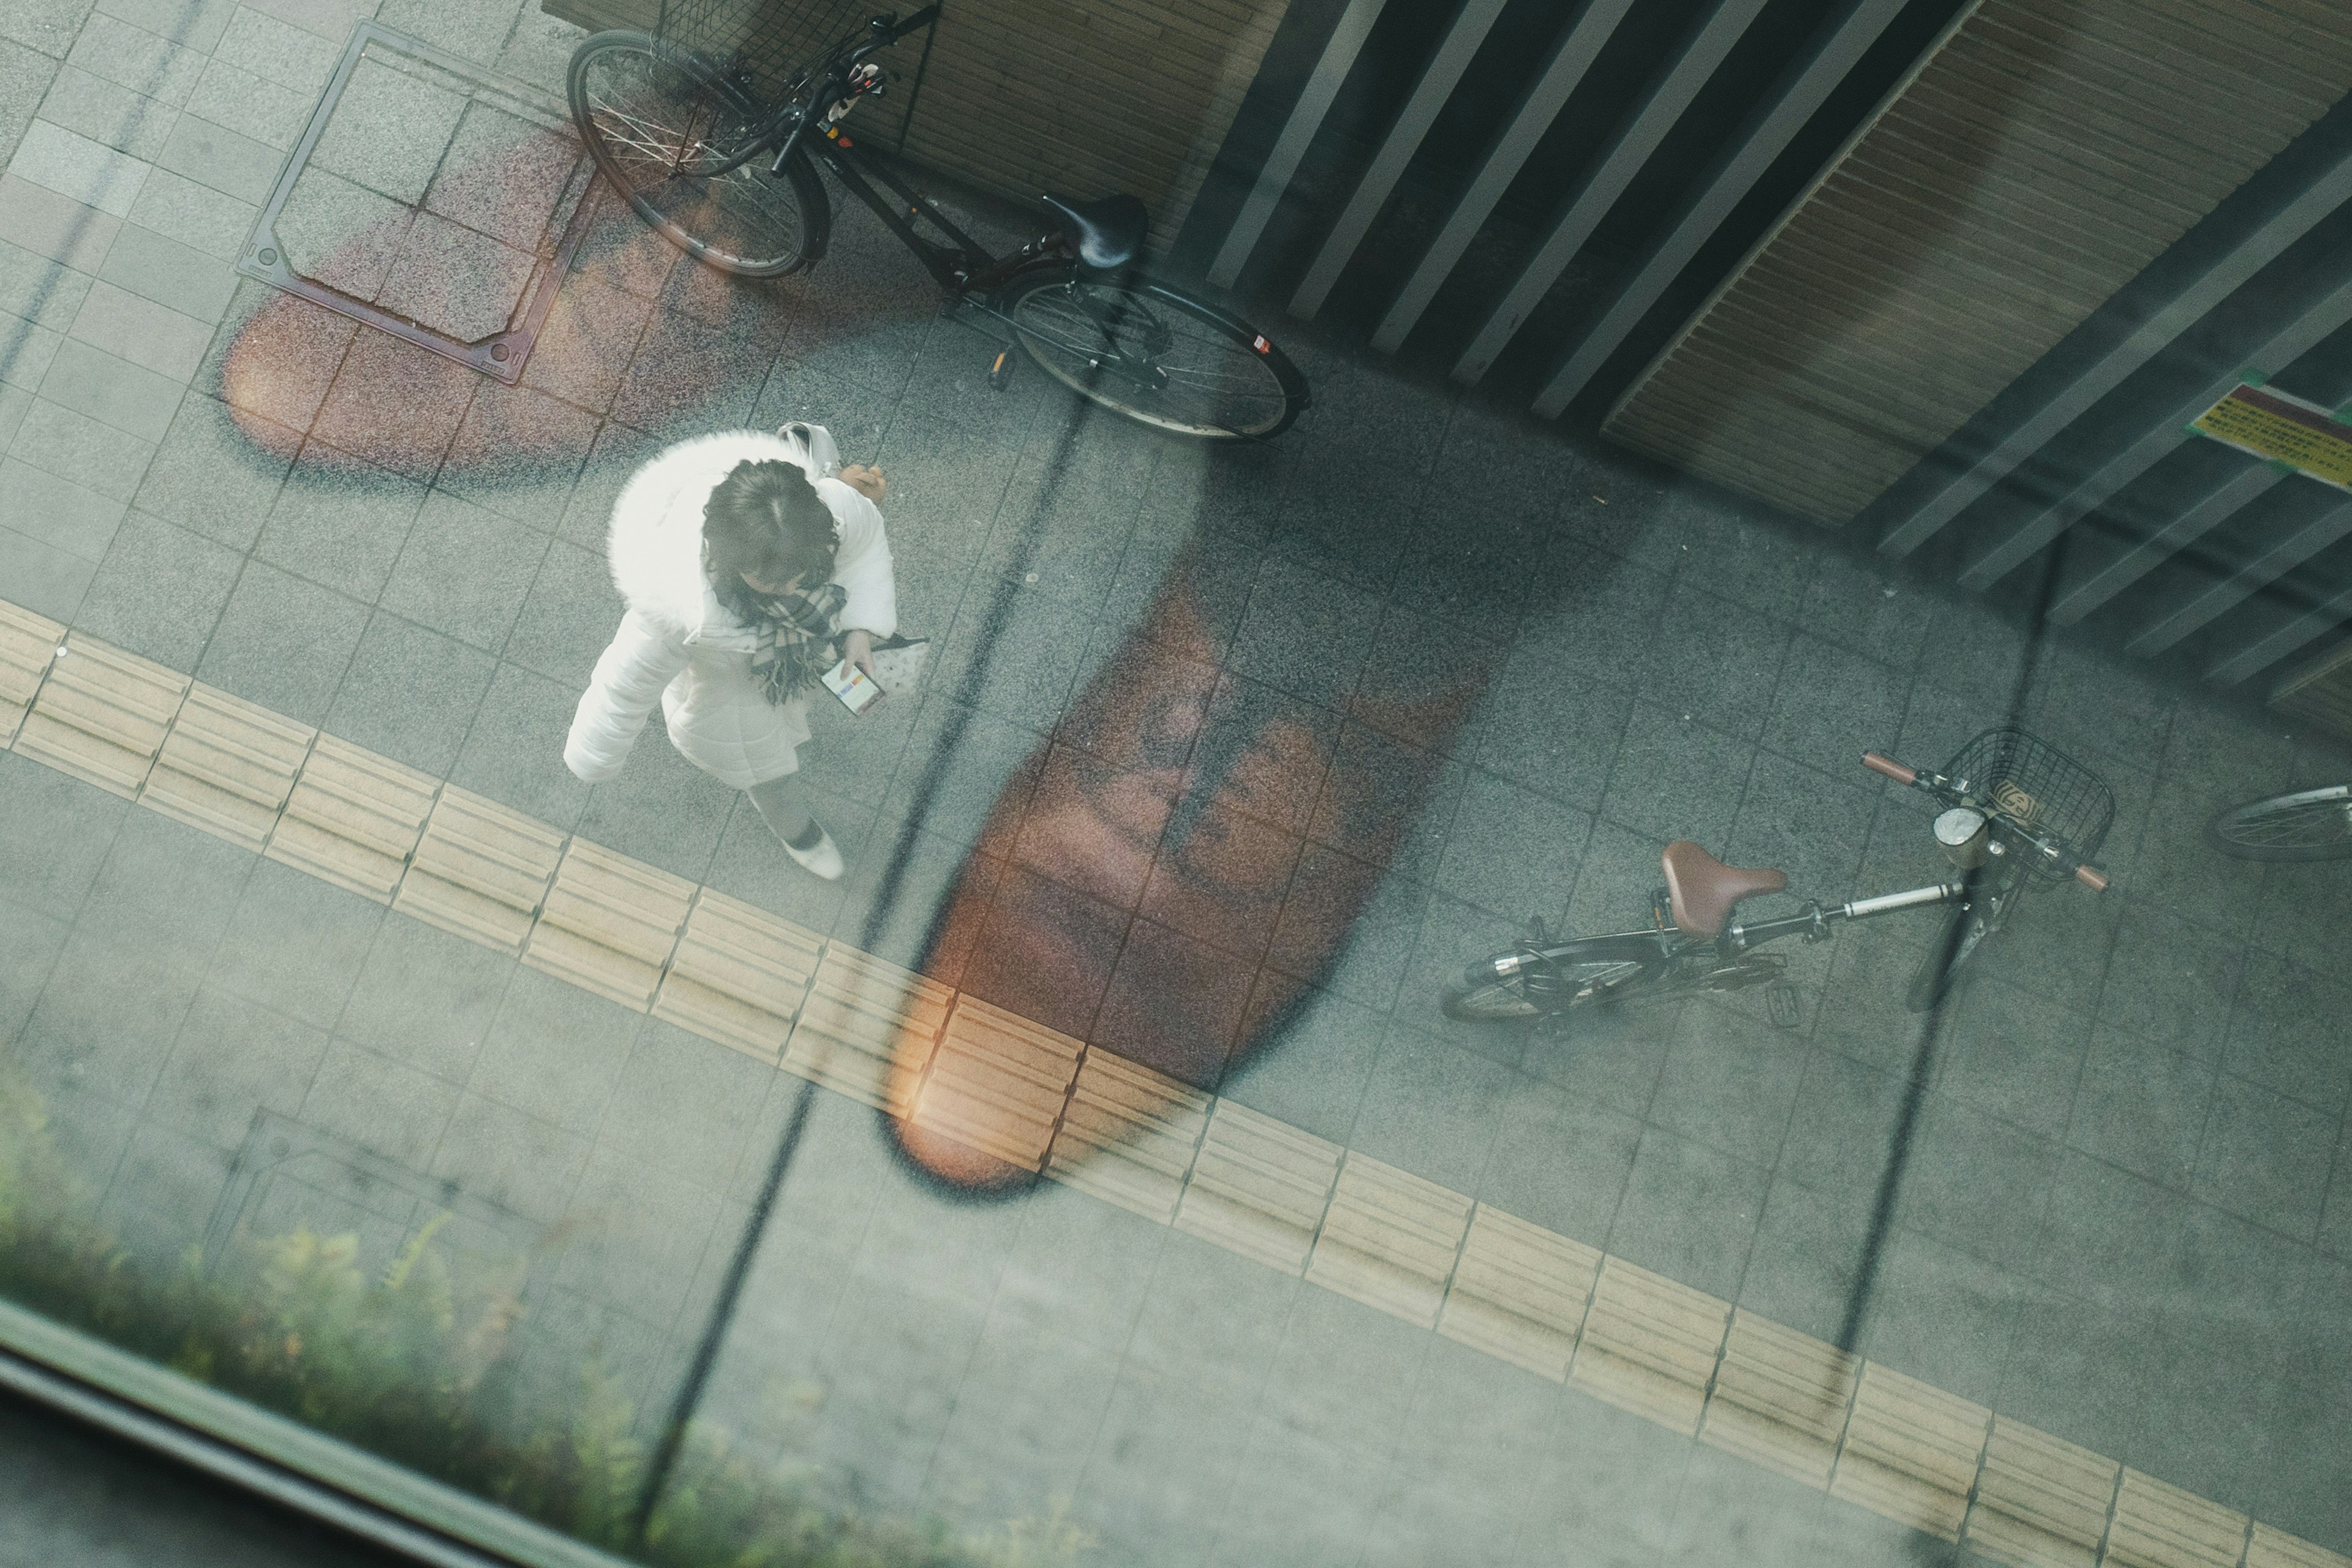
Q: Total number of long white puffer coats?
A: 1